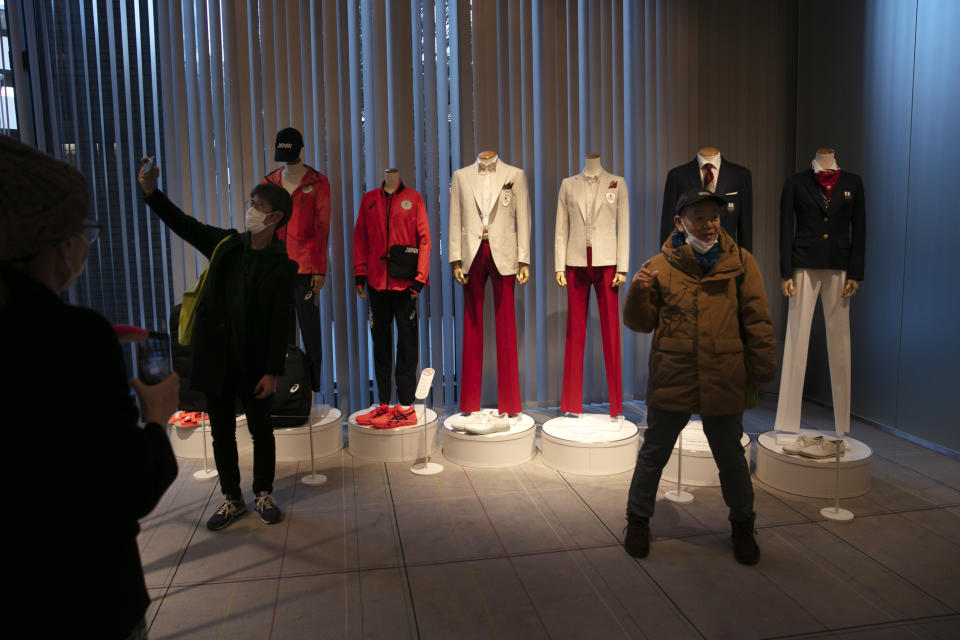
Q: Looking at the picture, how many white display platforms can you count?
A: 7